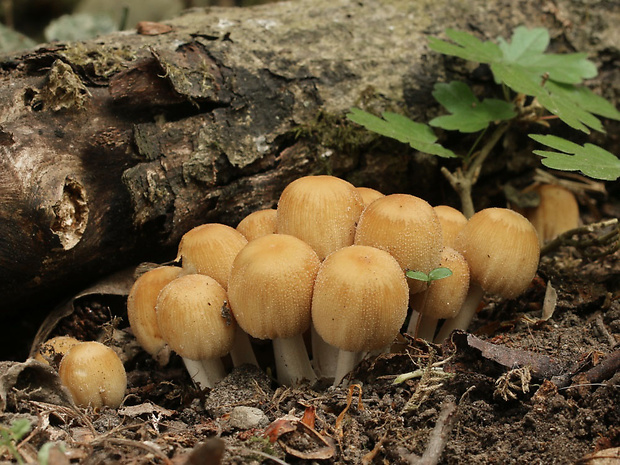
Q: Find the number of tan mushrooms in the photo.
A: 15